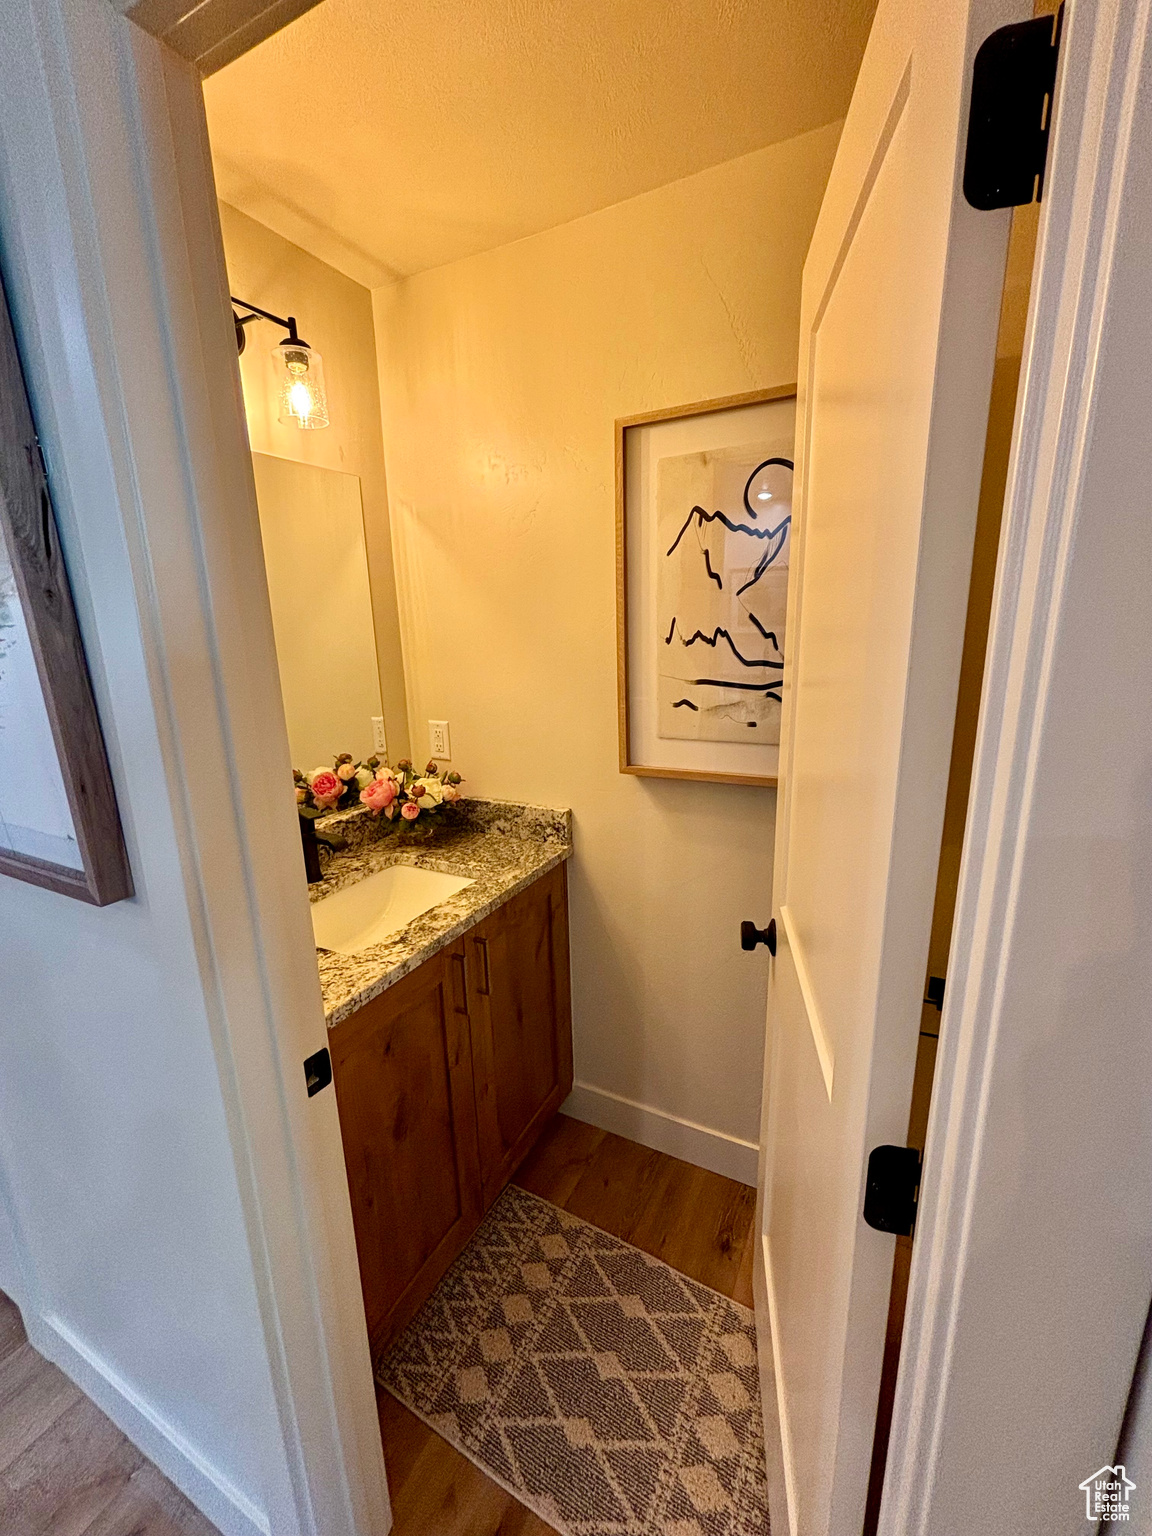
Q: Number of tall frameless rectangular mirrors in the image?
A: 1